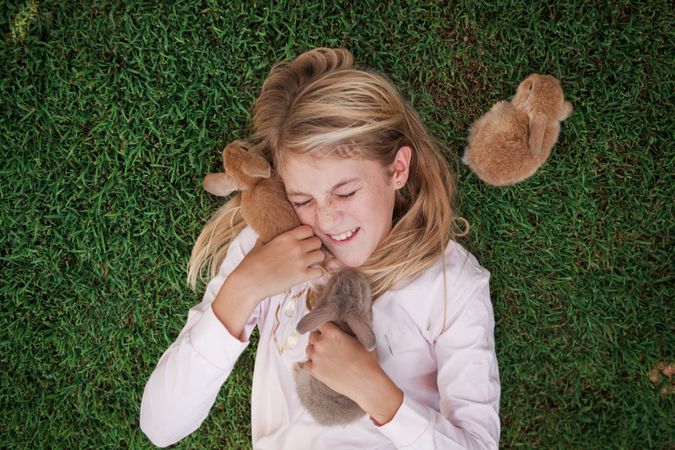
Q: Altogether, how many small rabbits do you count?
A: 3